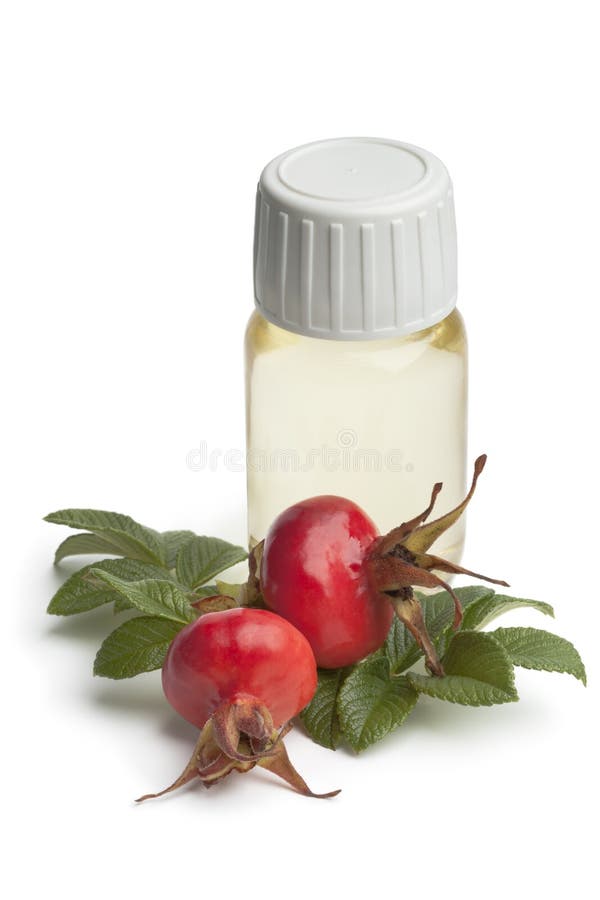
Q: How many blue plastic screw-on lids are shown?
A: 0